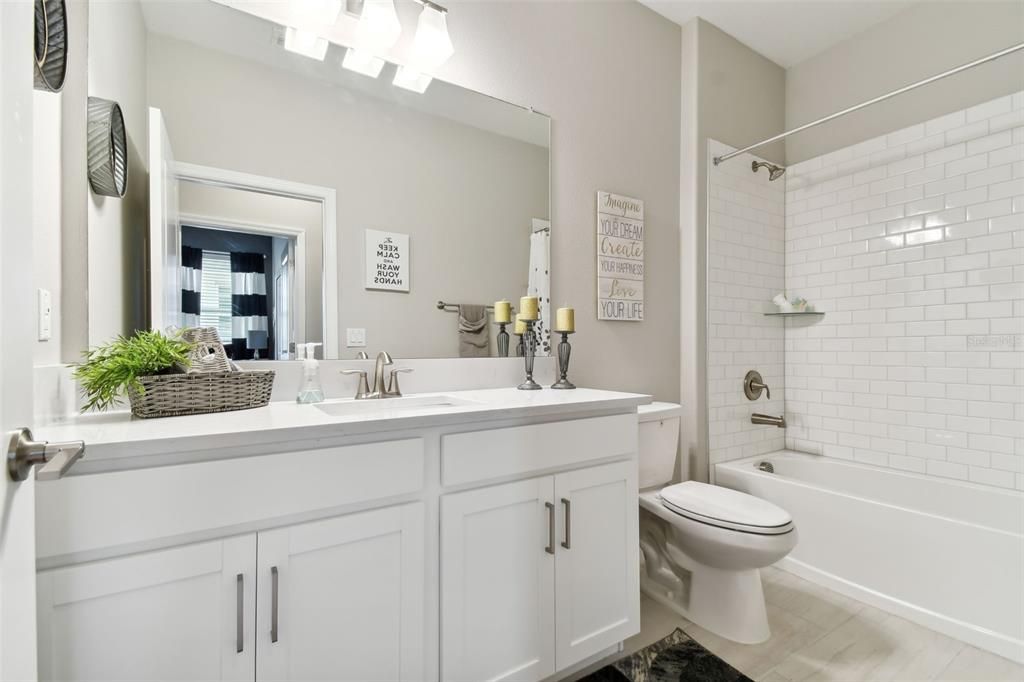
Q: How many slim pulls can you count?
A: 4